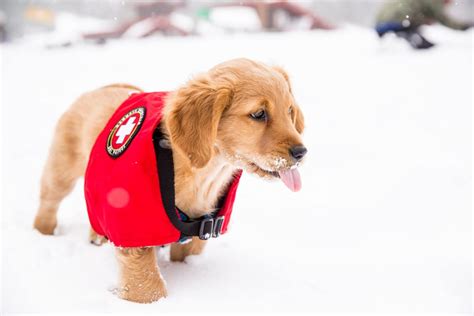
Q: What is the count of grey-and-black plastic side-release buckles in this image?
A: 1